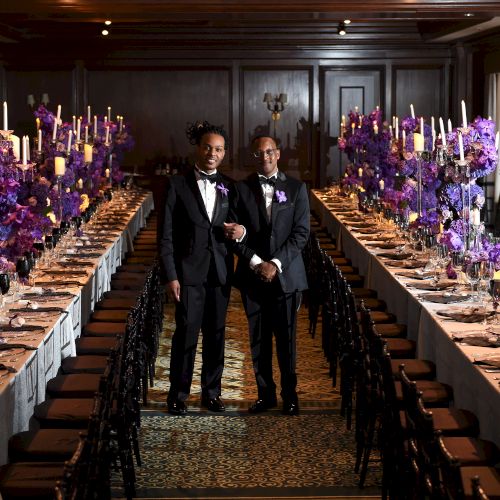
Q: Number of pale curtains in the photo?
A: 1